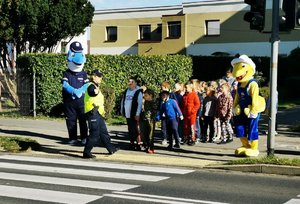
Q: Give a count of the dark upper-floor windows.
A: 3